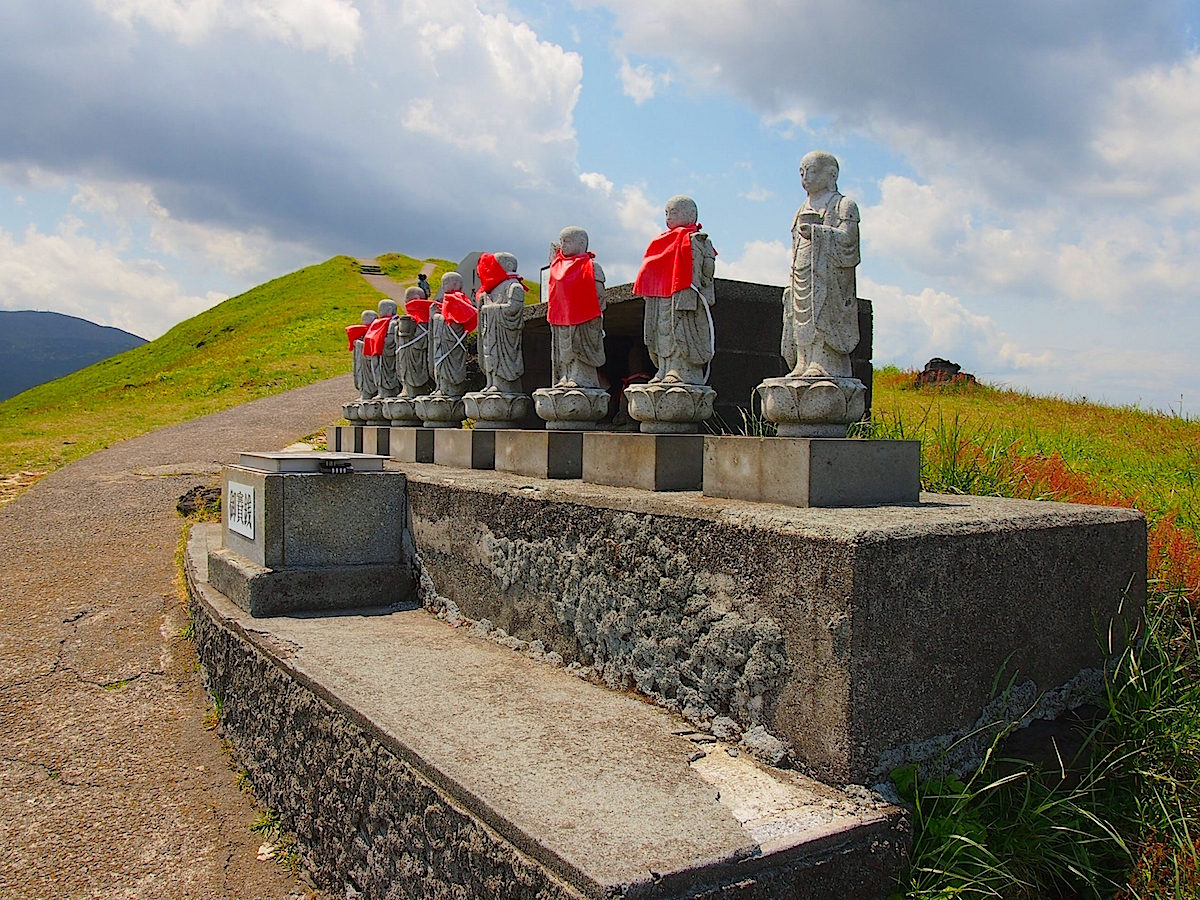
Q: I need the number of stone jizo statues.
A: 8